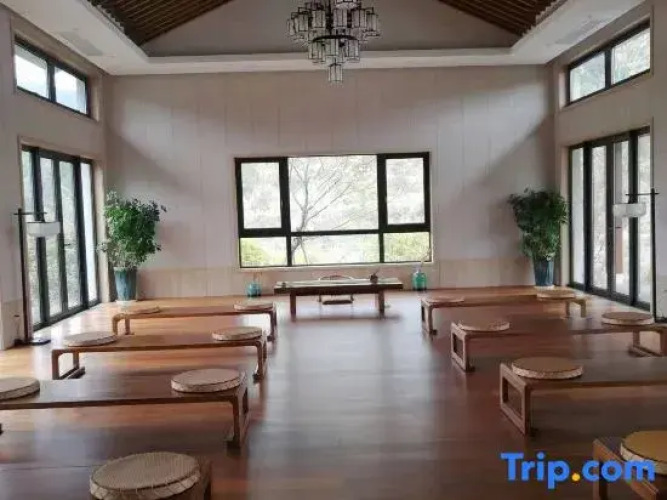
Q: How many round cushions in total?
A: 13